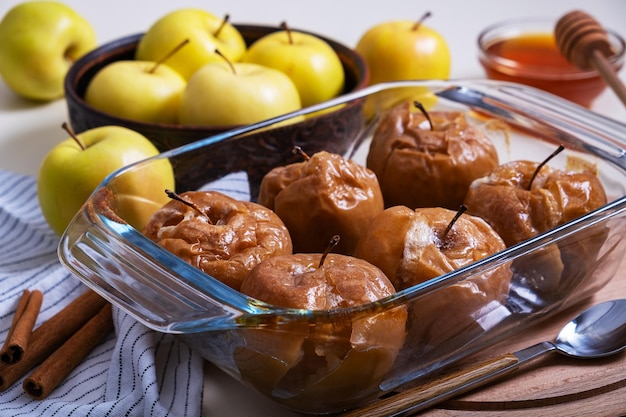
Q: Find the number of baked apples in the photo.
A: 6